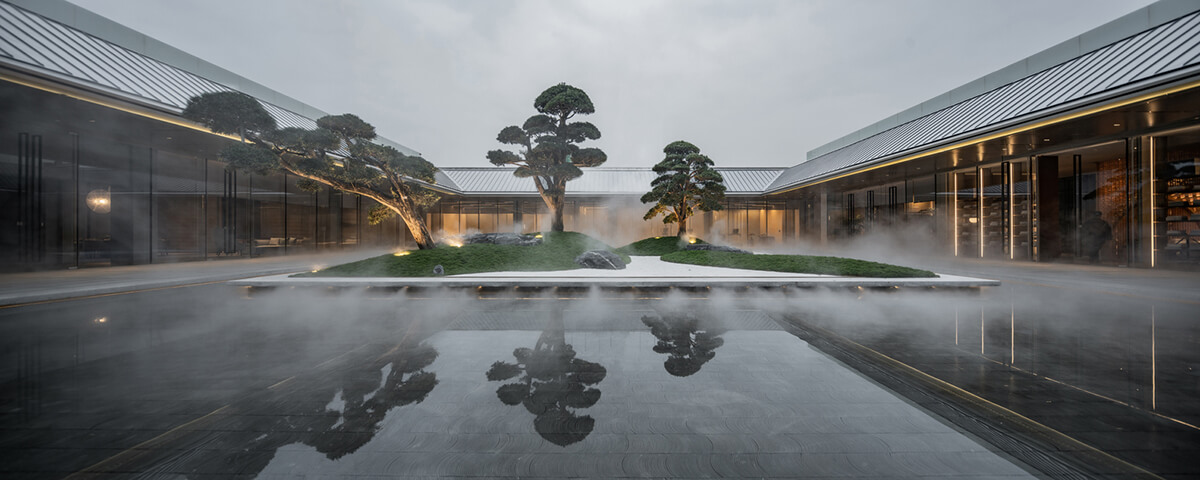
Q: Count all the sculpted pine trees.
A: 3